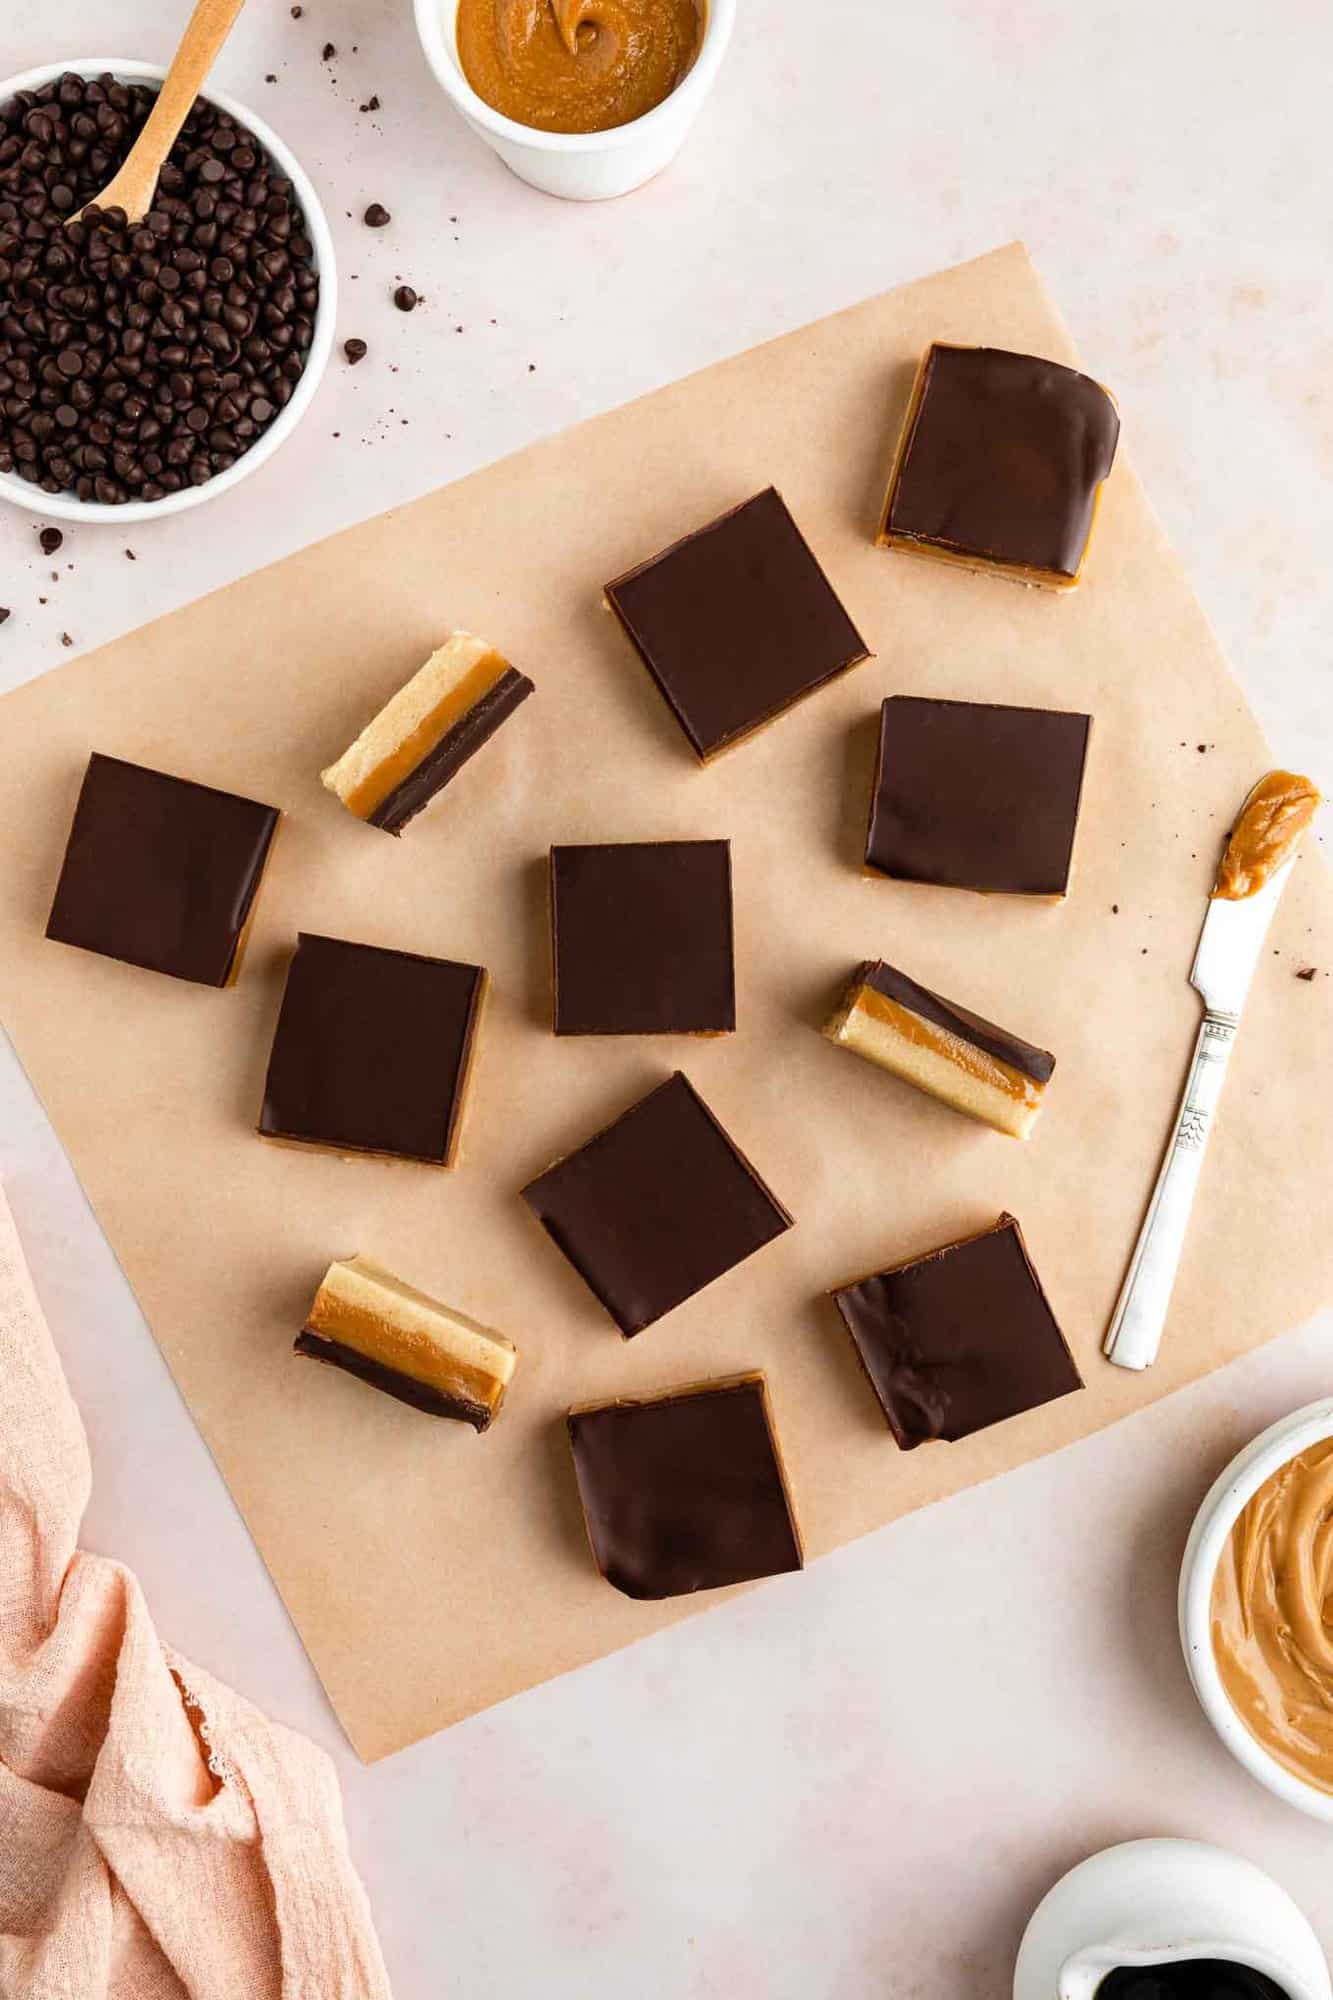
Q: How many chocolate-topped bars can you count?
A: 12